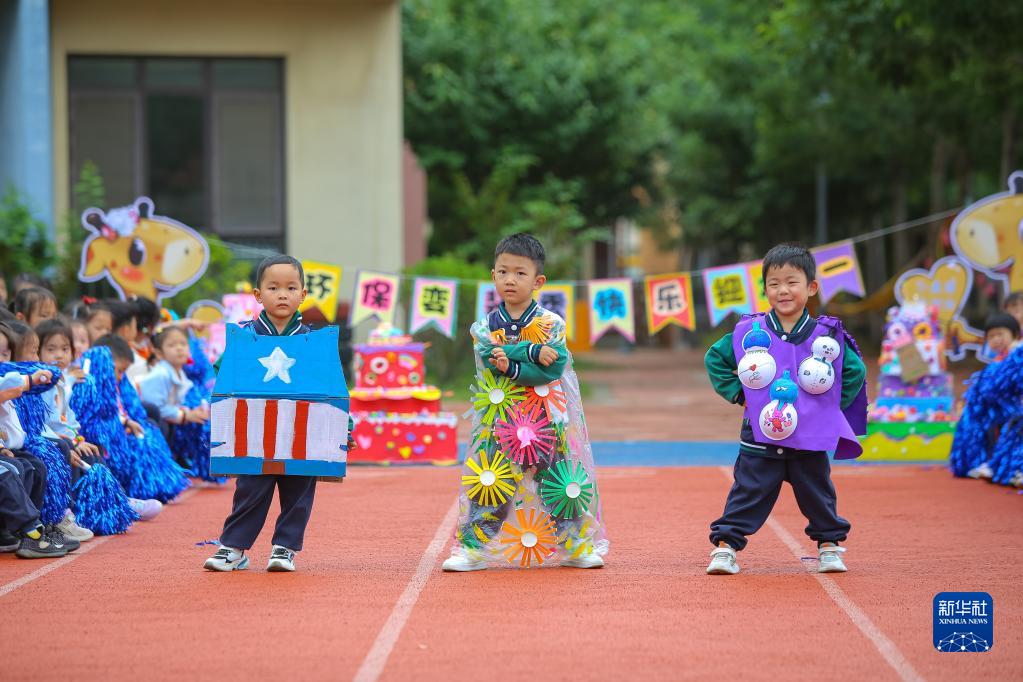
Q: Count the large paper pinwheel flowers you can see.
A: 6